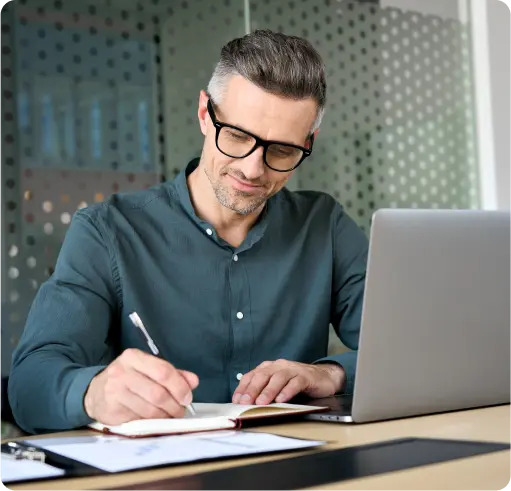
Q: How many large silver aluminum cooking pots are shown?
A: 0